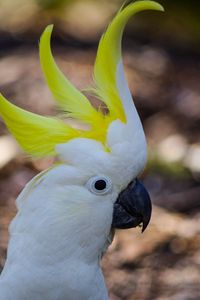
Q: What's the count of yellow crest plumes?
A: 3